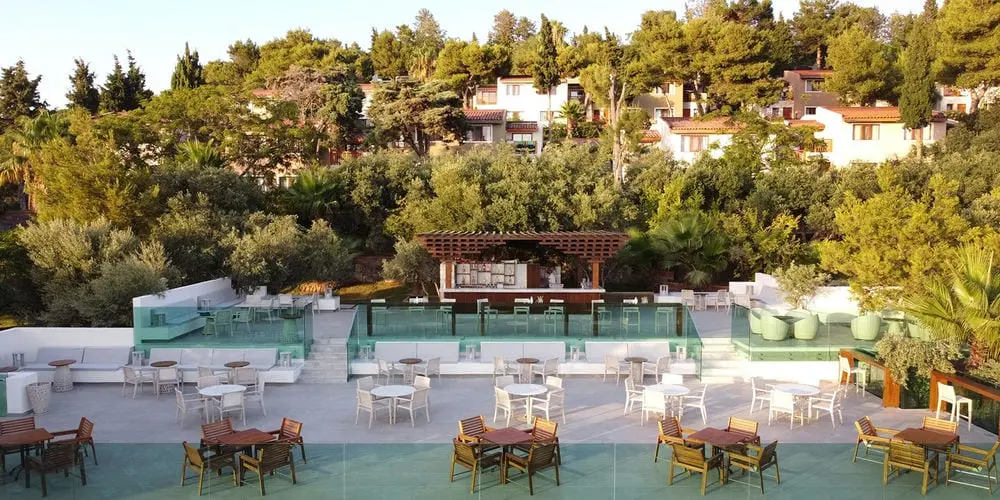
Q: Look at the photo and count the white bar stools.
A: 11